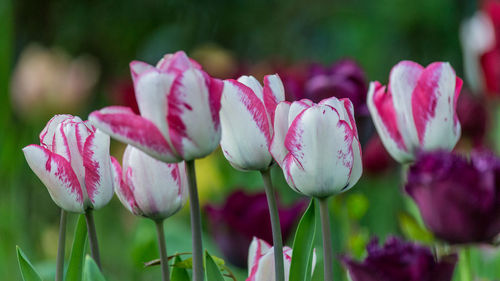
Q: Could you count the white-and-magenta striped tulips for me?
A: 7